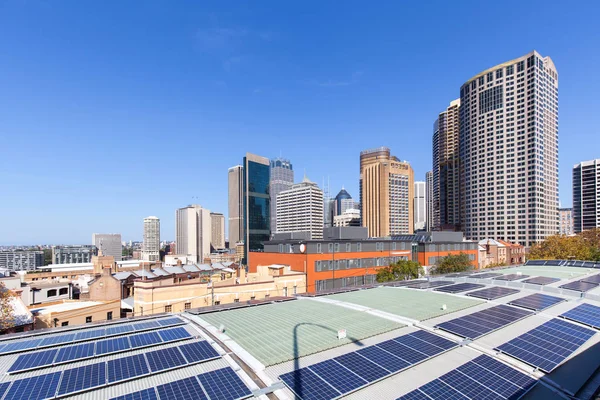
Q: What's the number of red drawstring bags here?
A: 0